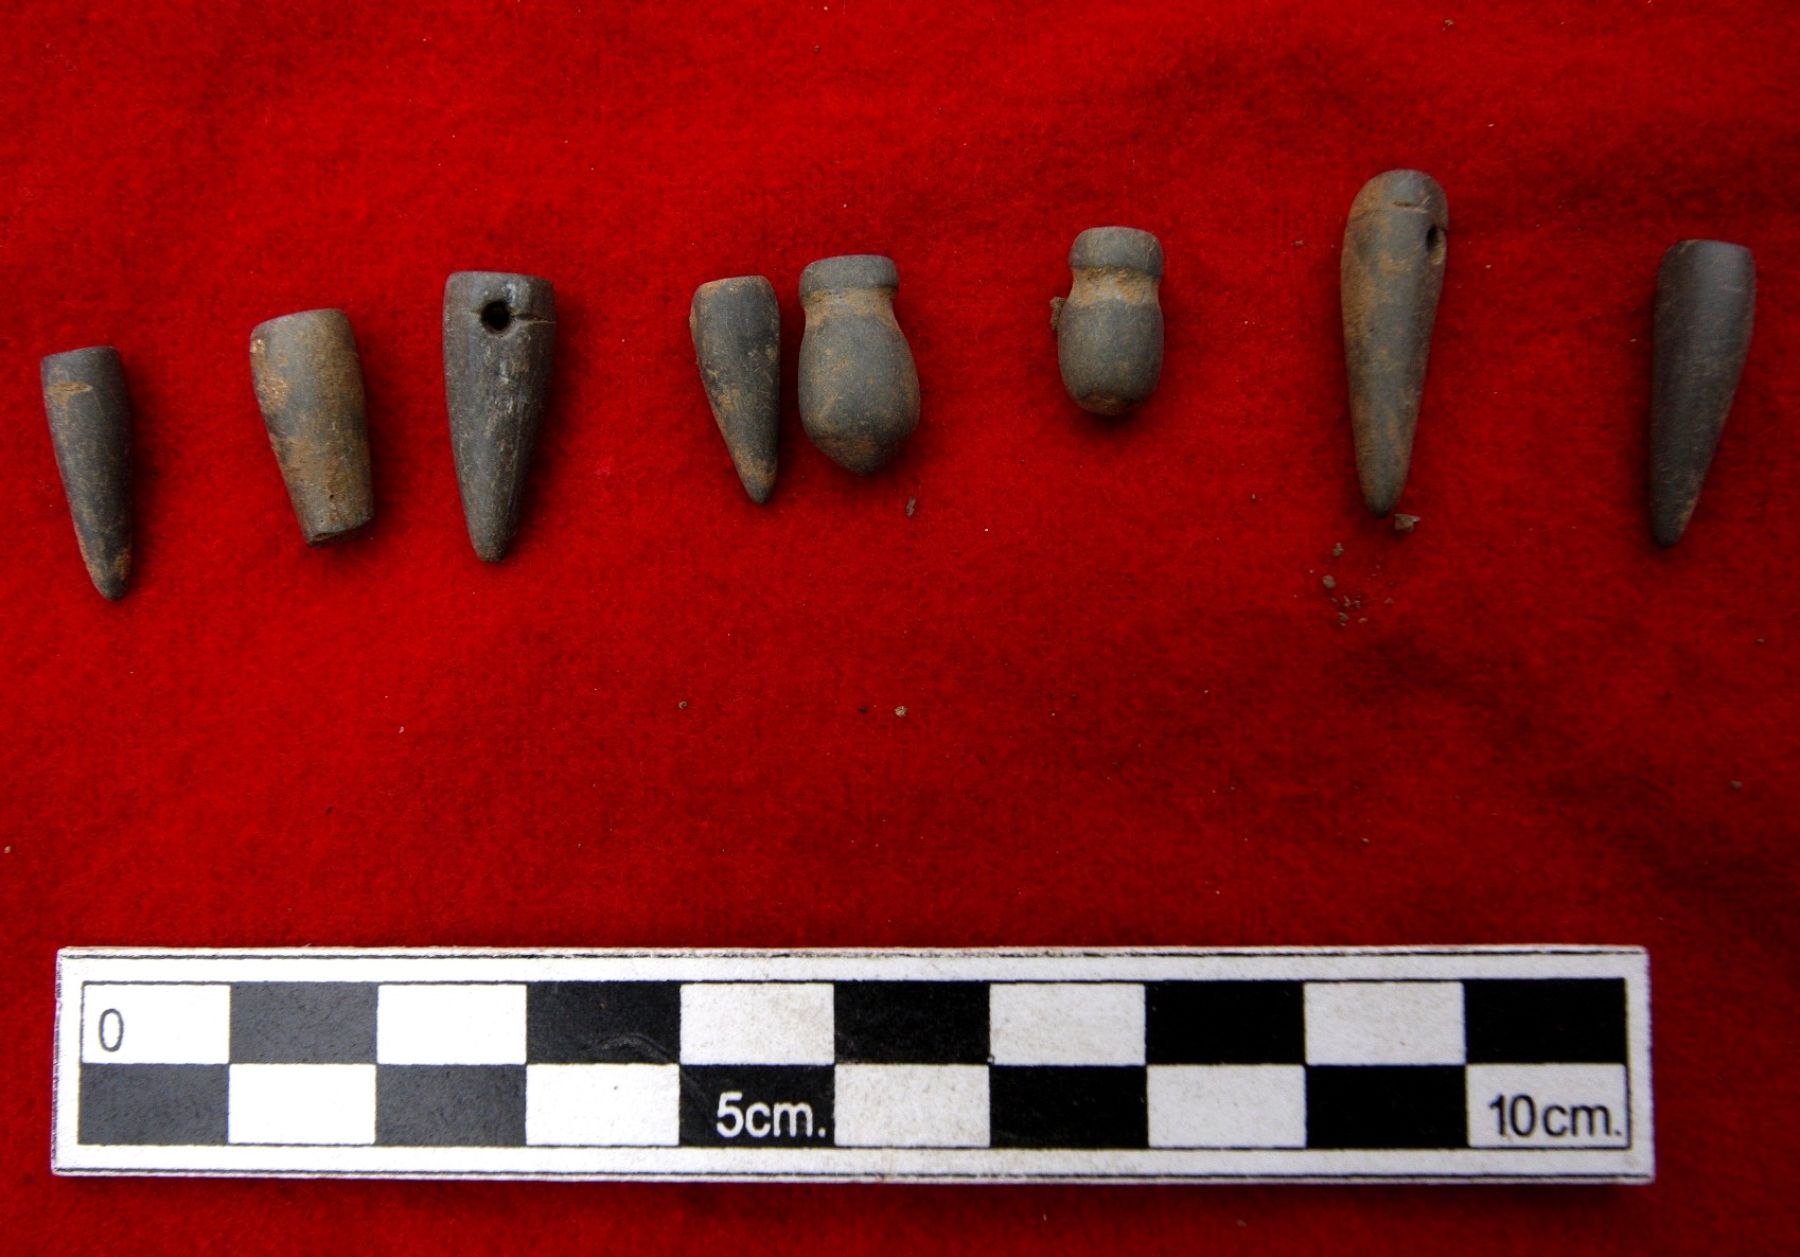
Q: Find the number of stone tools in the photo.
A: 8